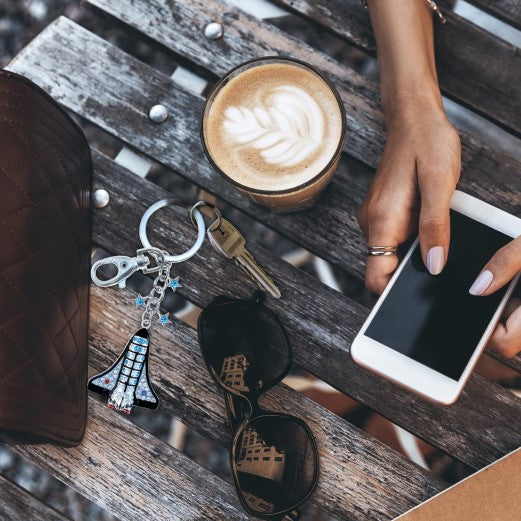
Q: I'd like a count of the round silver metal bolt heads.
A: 3